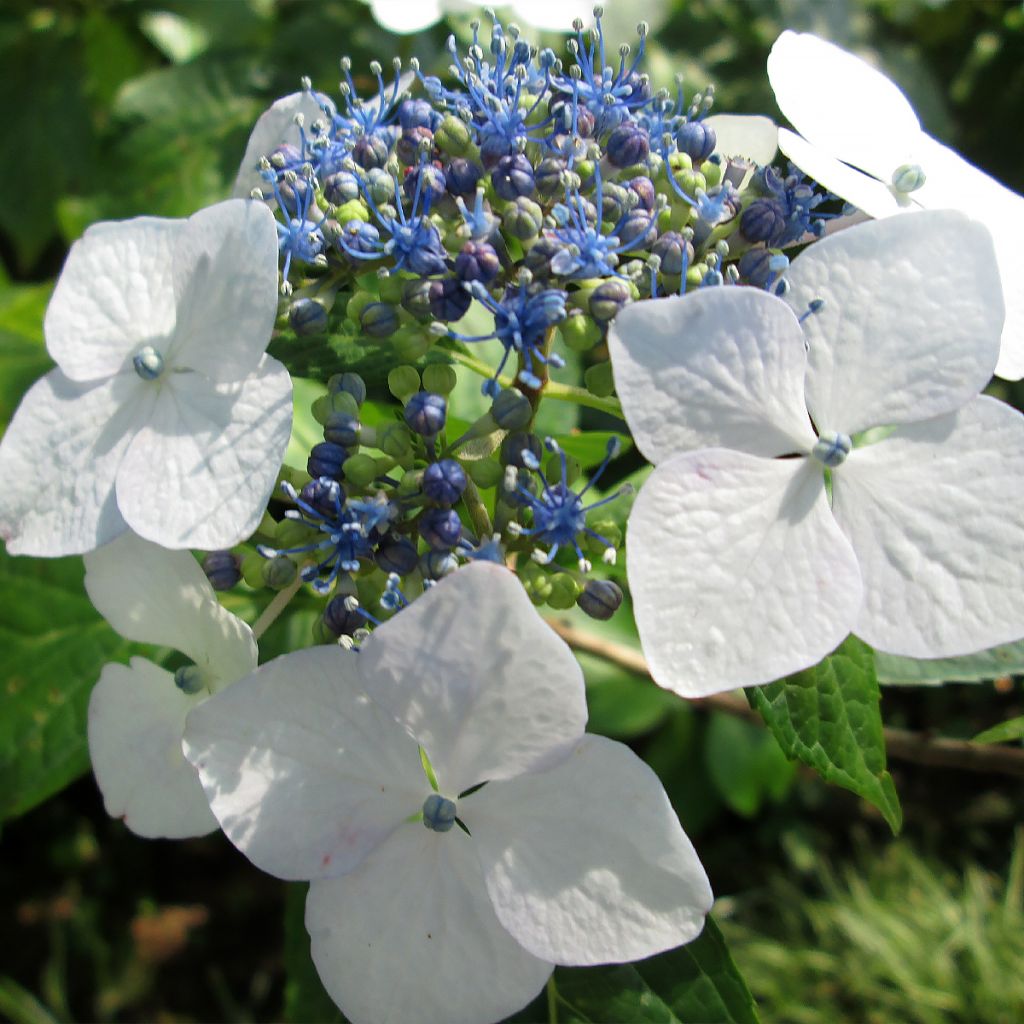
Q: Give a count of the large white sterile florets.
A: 5